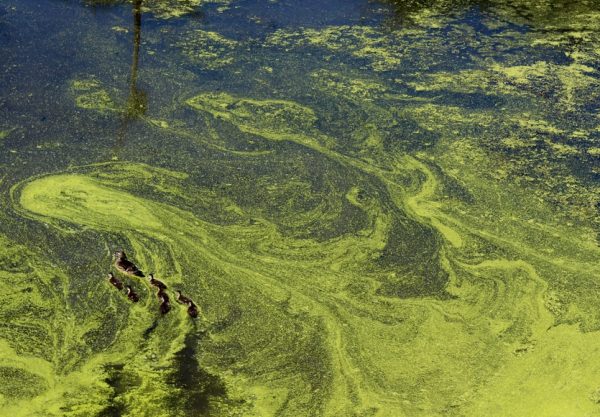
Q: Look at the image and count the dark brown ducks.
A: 8